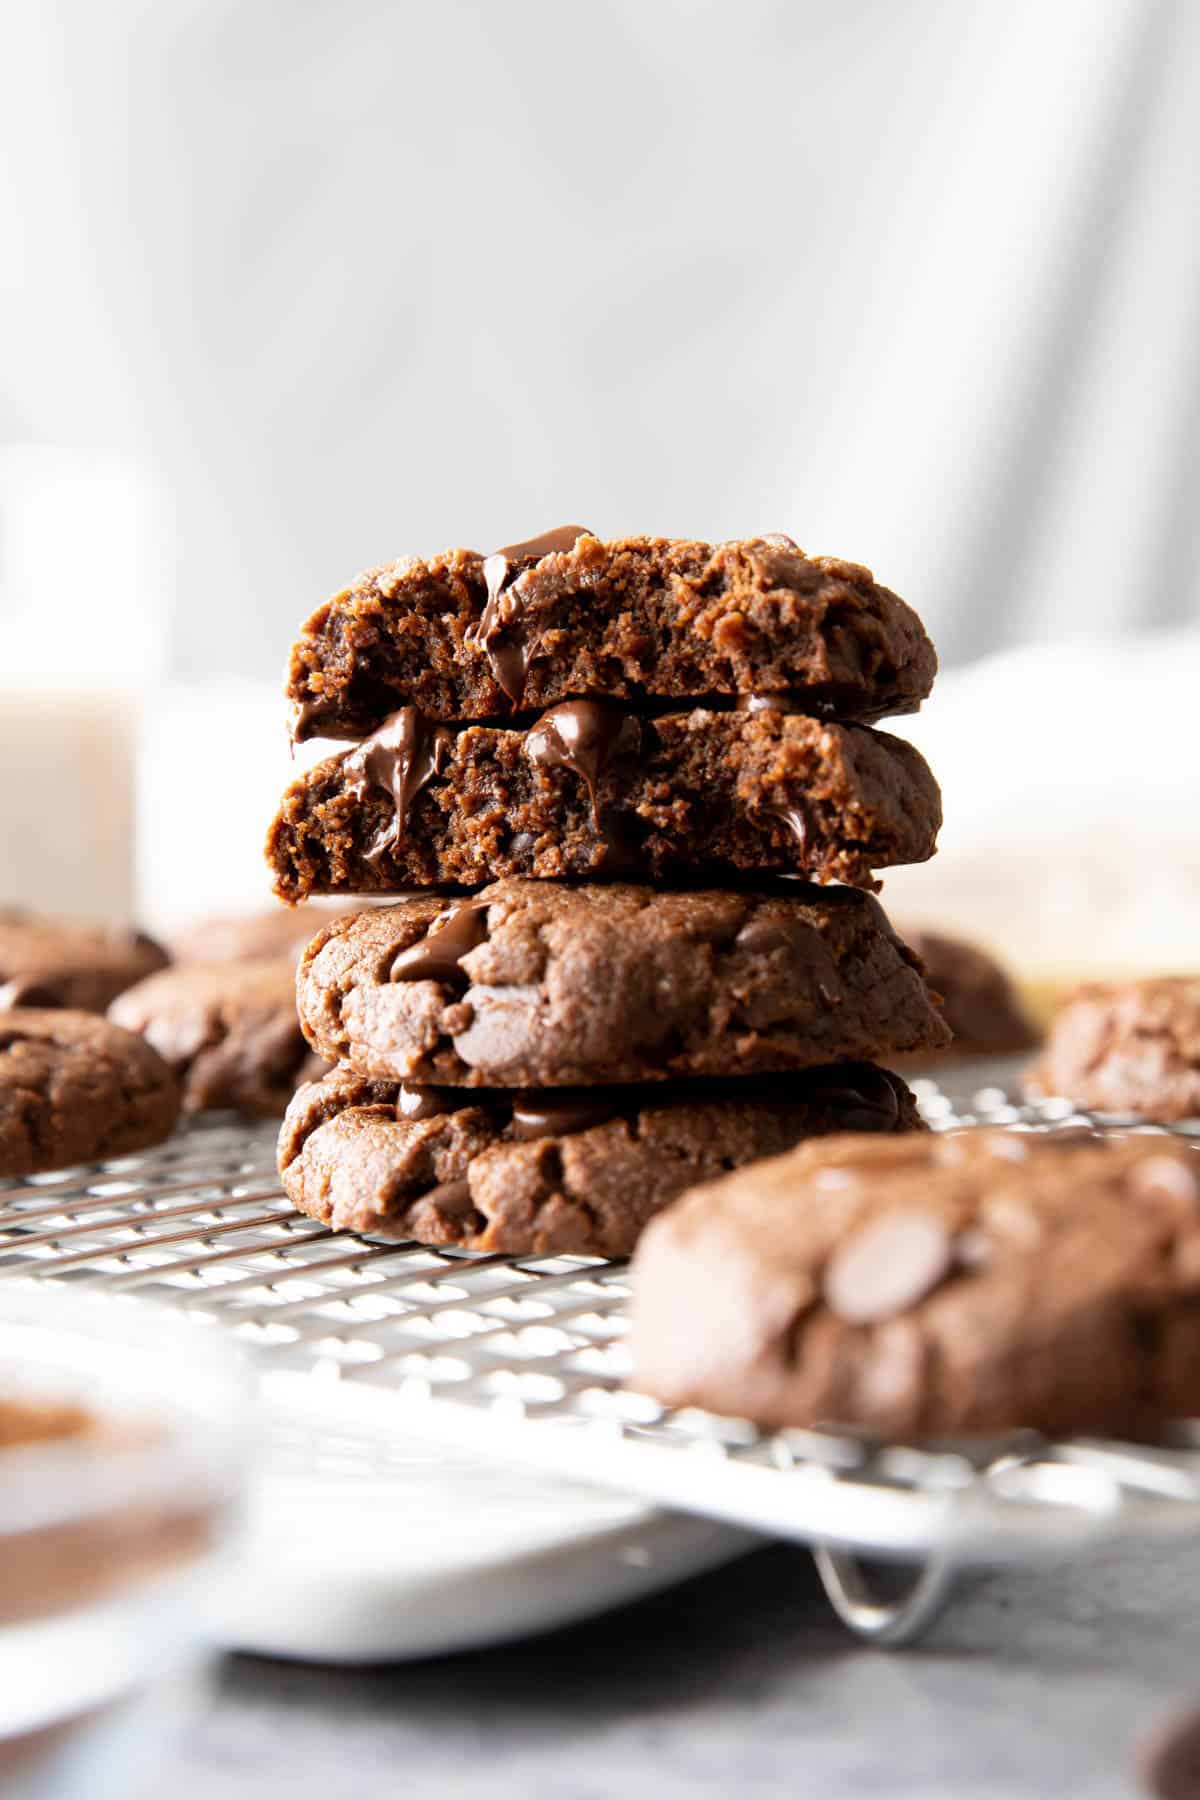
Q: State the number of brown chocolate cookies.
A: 11